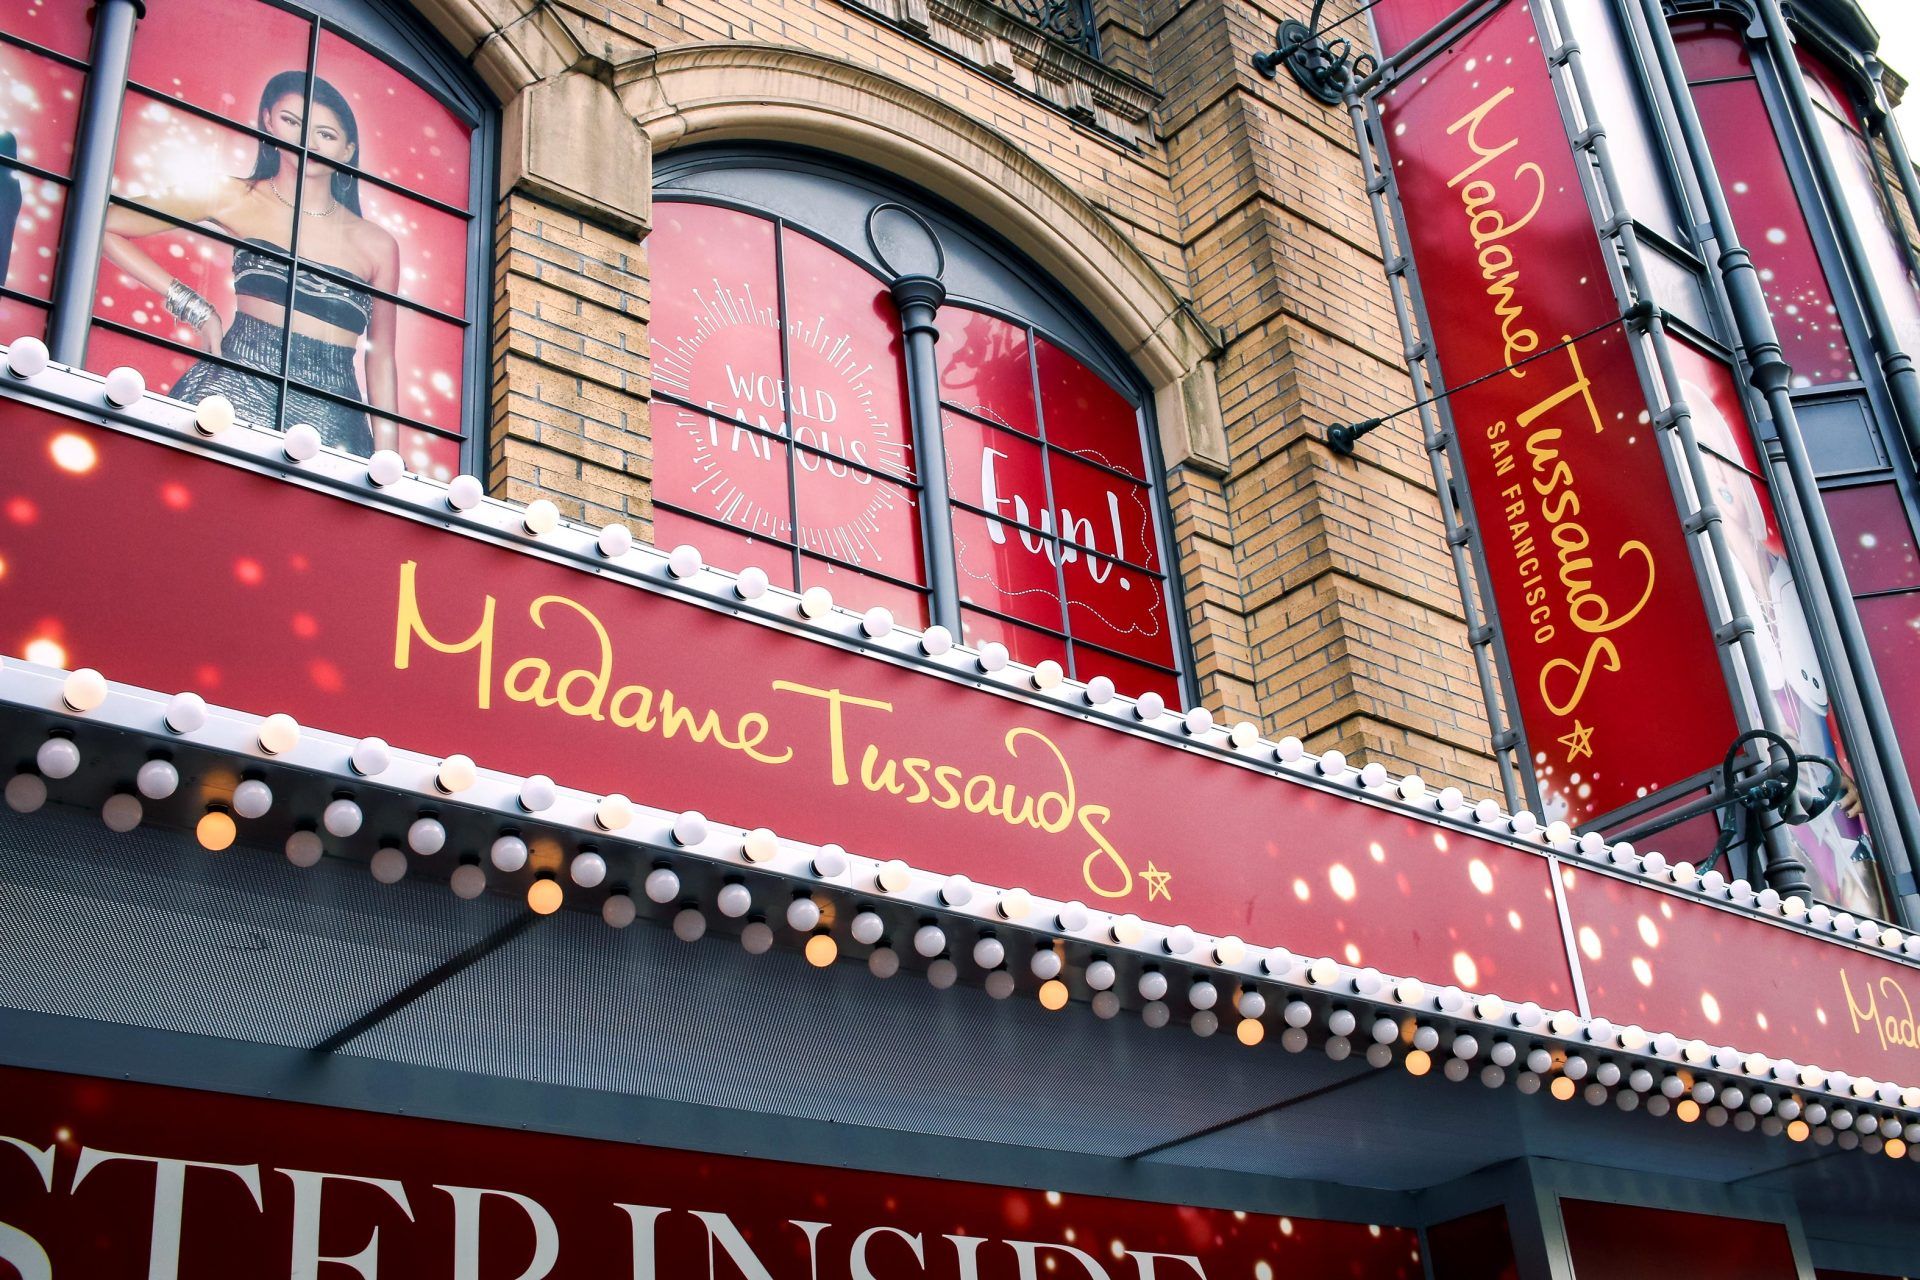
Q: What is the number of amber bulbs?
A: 10